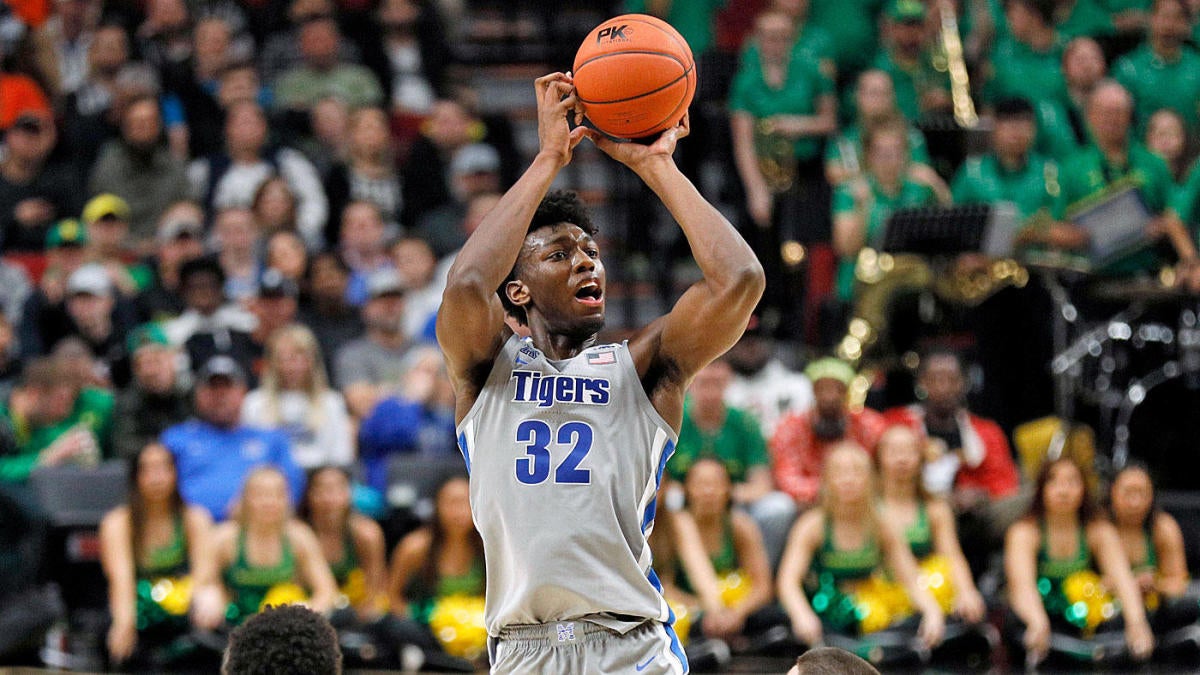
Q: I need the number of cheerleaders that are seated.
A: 9